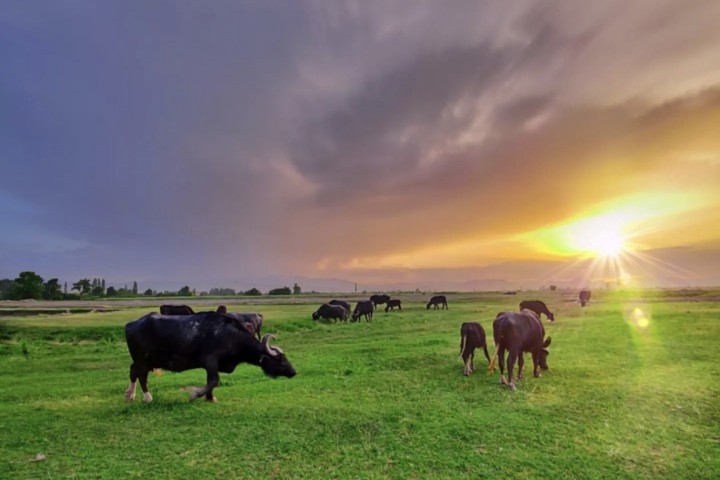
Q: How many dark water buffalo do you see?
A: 13